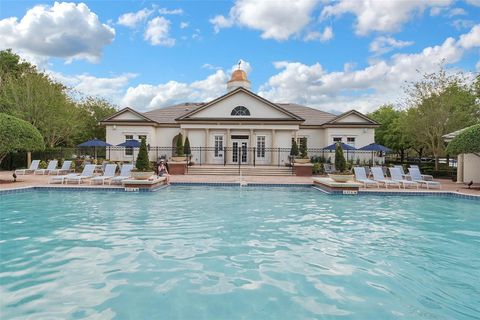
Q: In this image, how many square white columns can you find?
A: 6